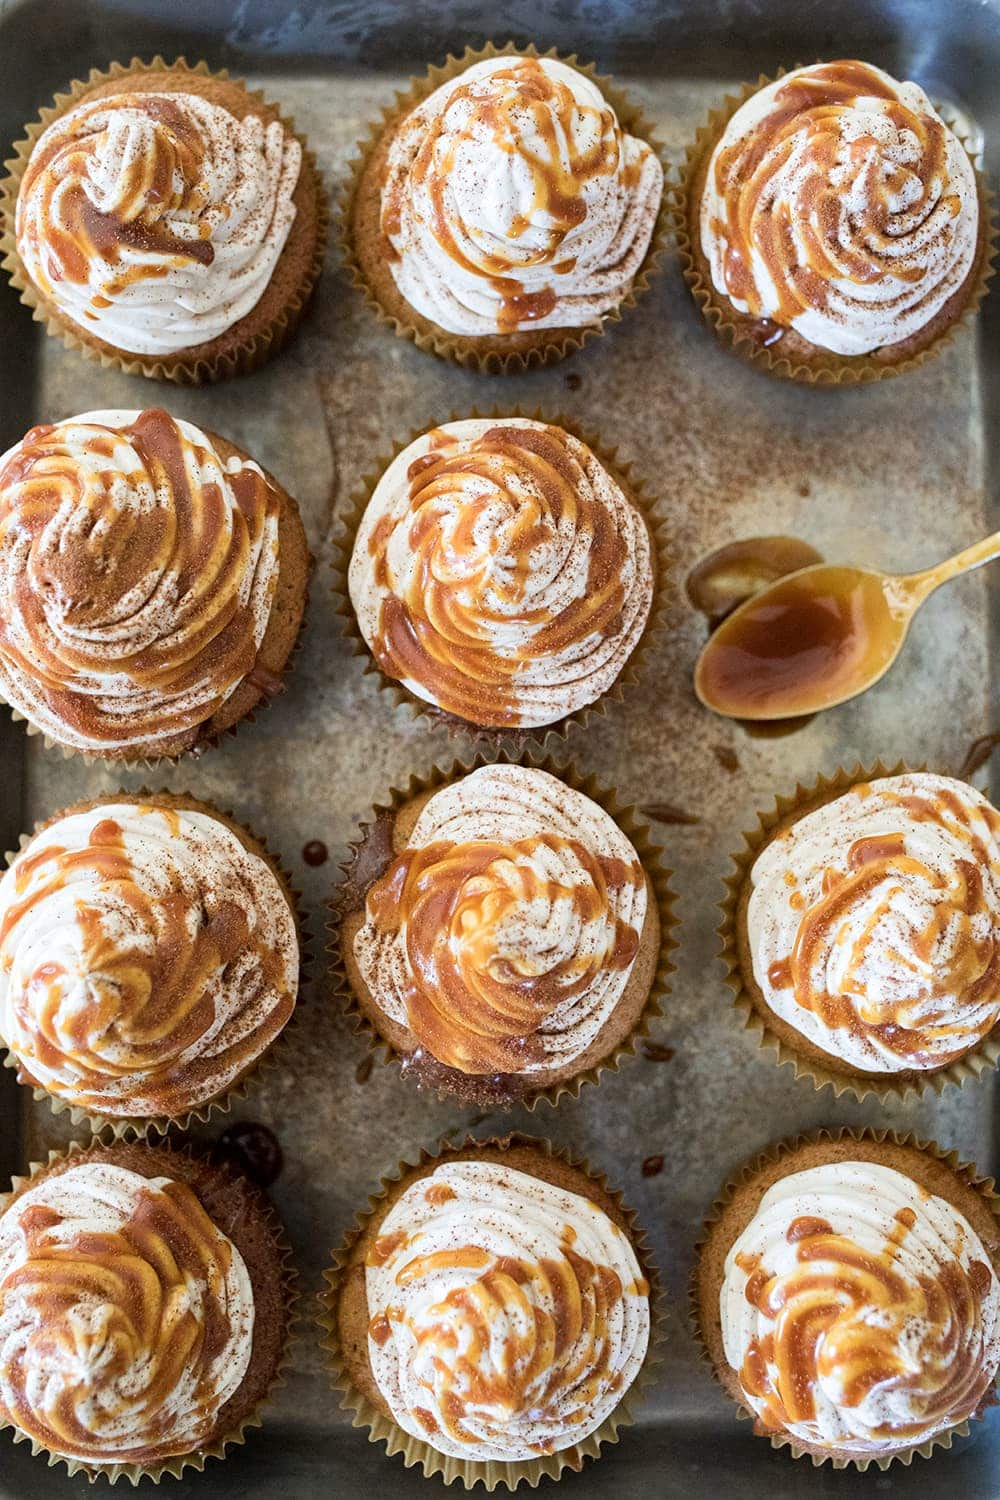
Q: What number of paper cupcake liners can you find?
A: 11